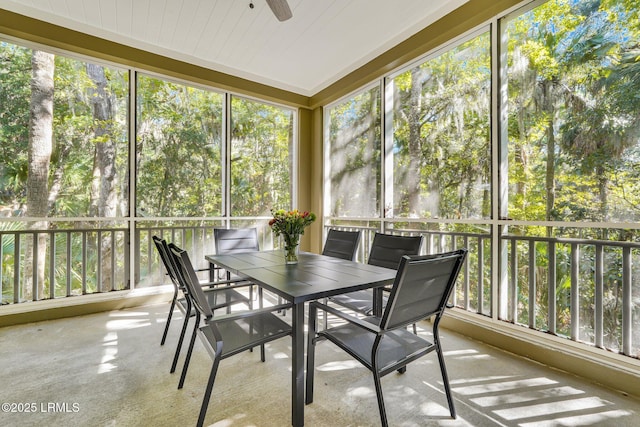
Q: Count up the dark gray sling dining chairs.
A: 6